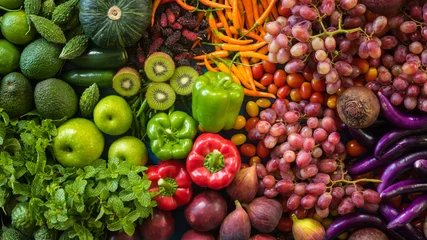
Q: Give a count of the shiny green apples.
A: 3